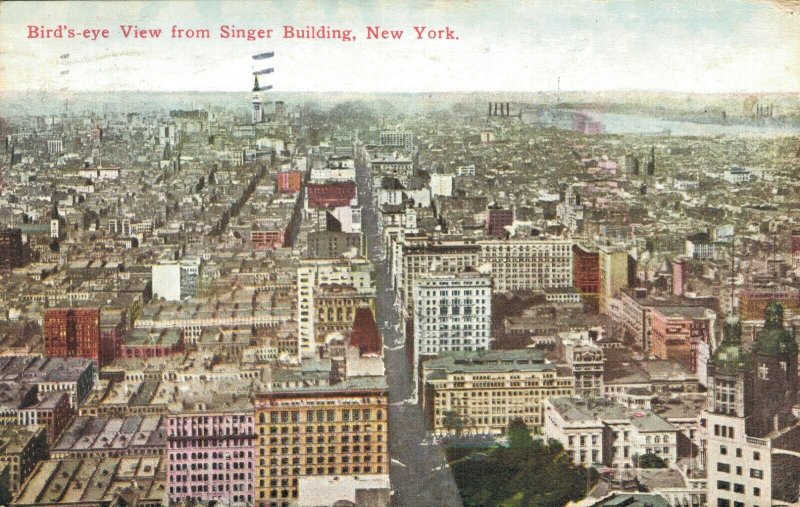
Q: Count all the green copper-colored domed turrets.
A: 2